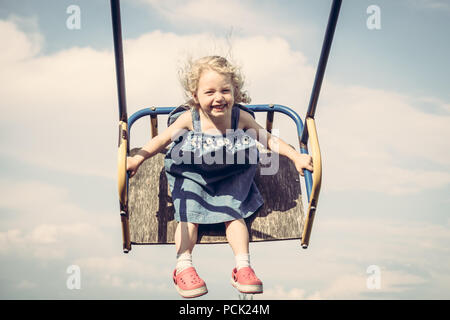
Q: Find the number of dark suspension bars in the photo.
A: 2